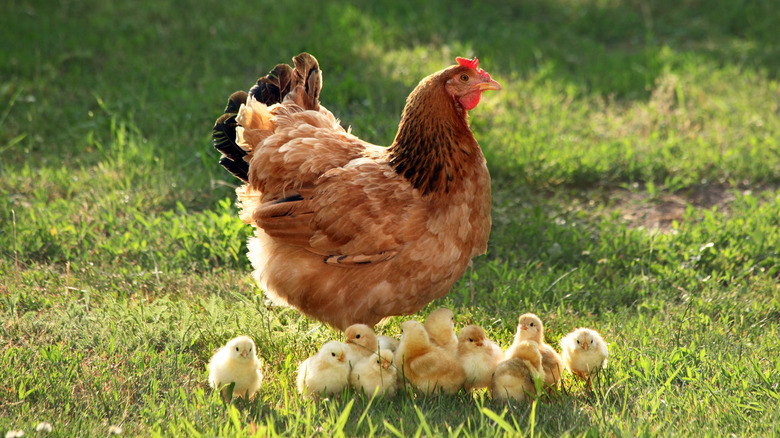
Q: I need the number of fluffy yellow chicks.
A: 10